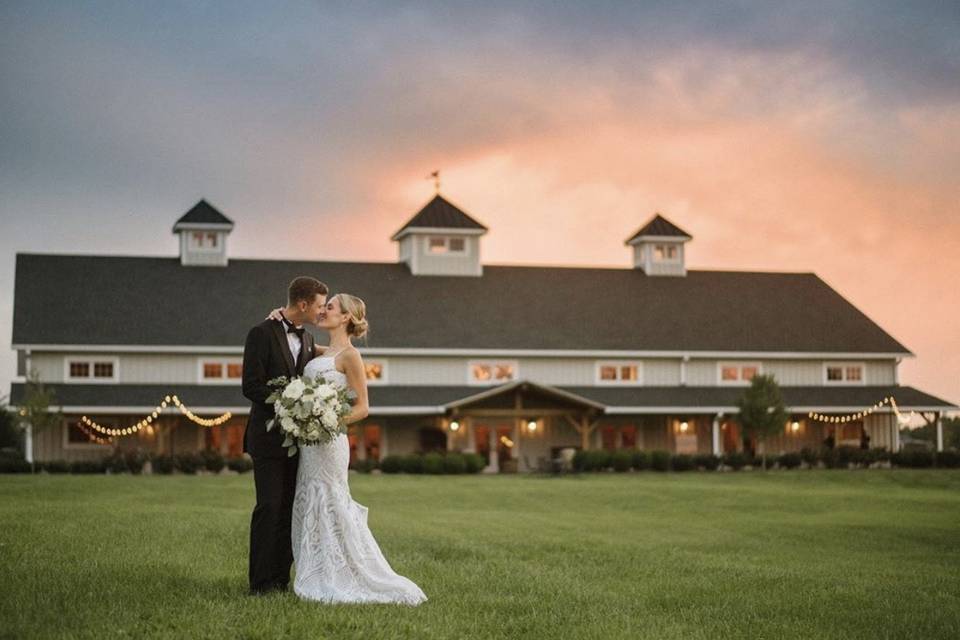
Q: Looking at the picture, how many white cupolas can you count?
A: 3